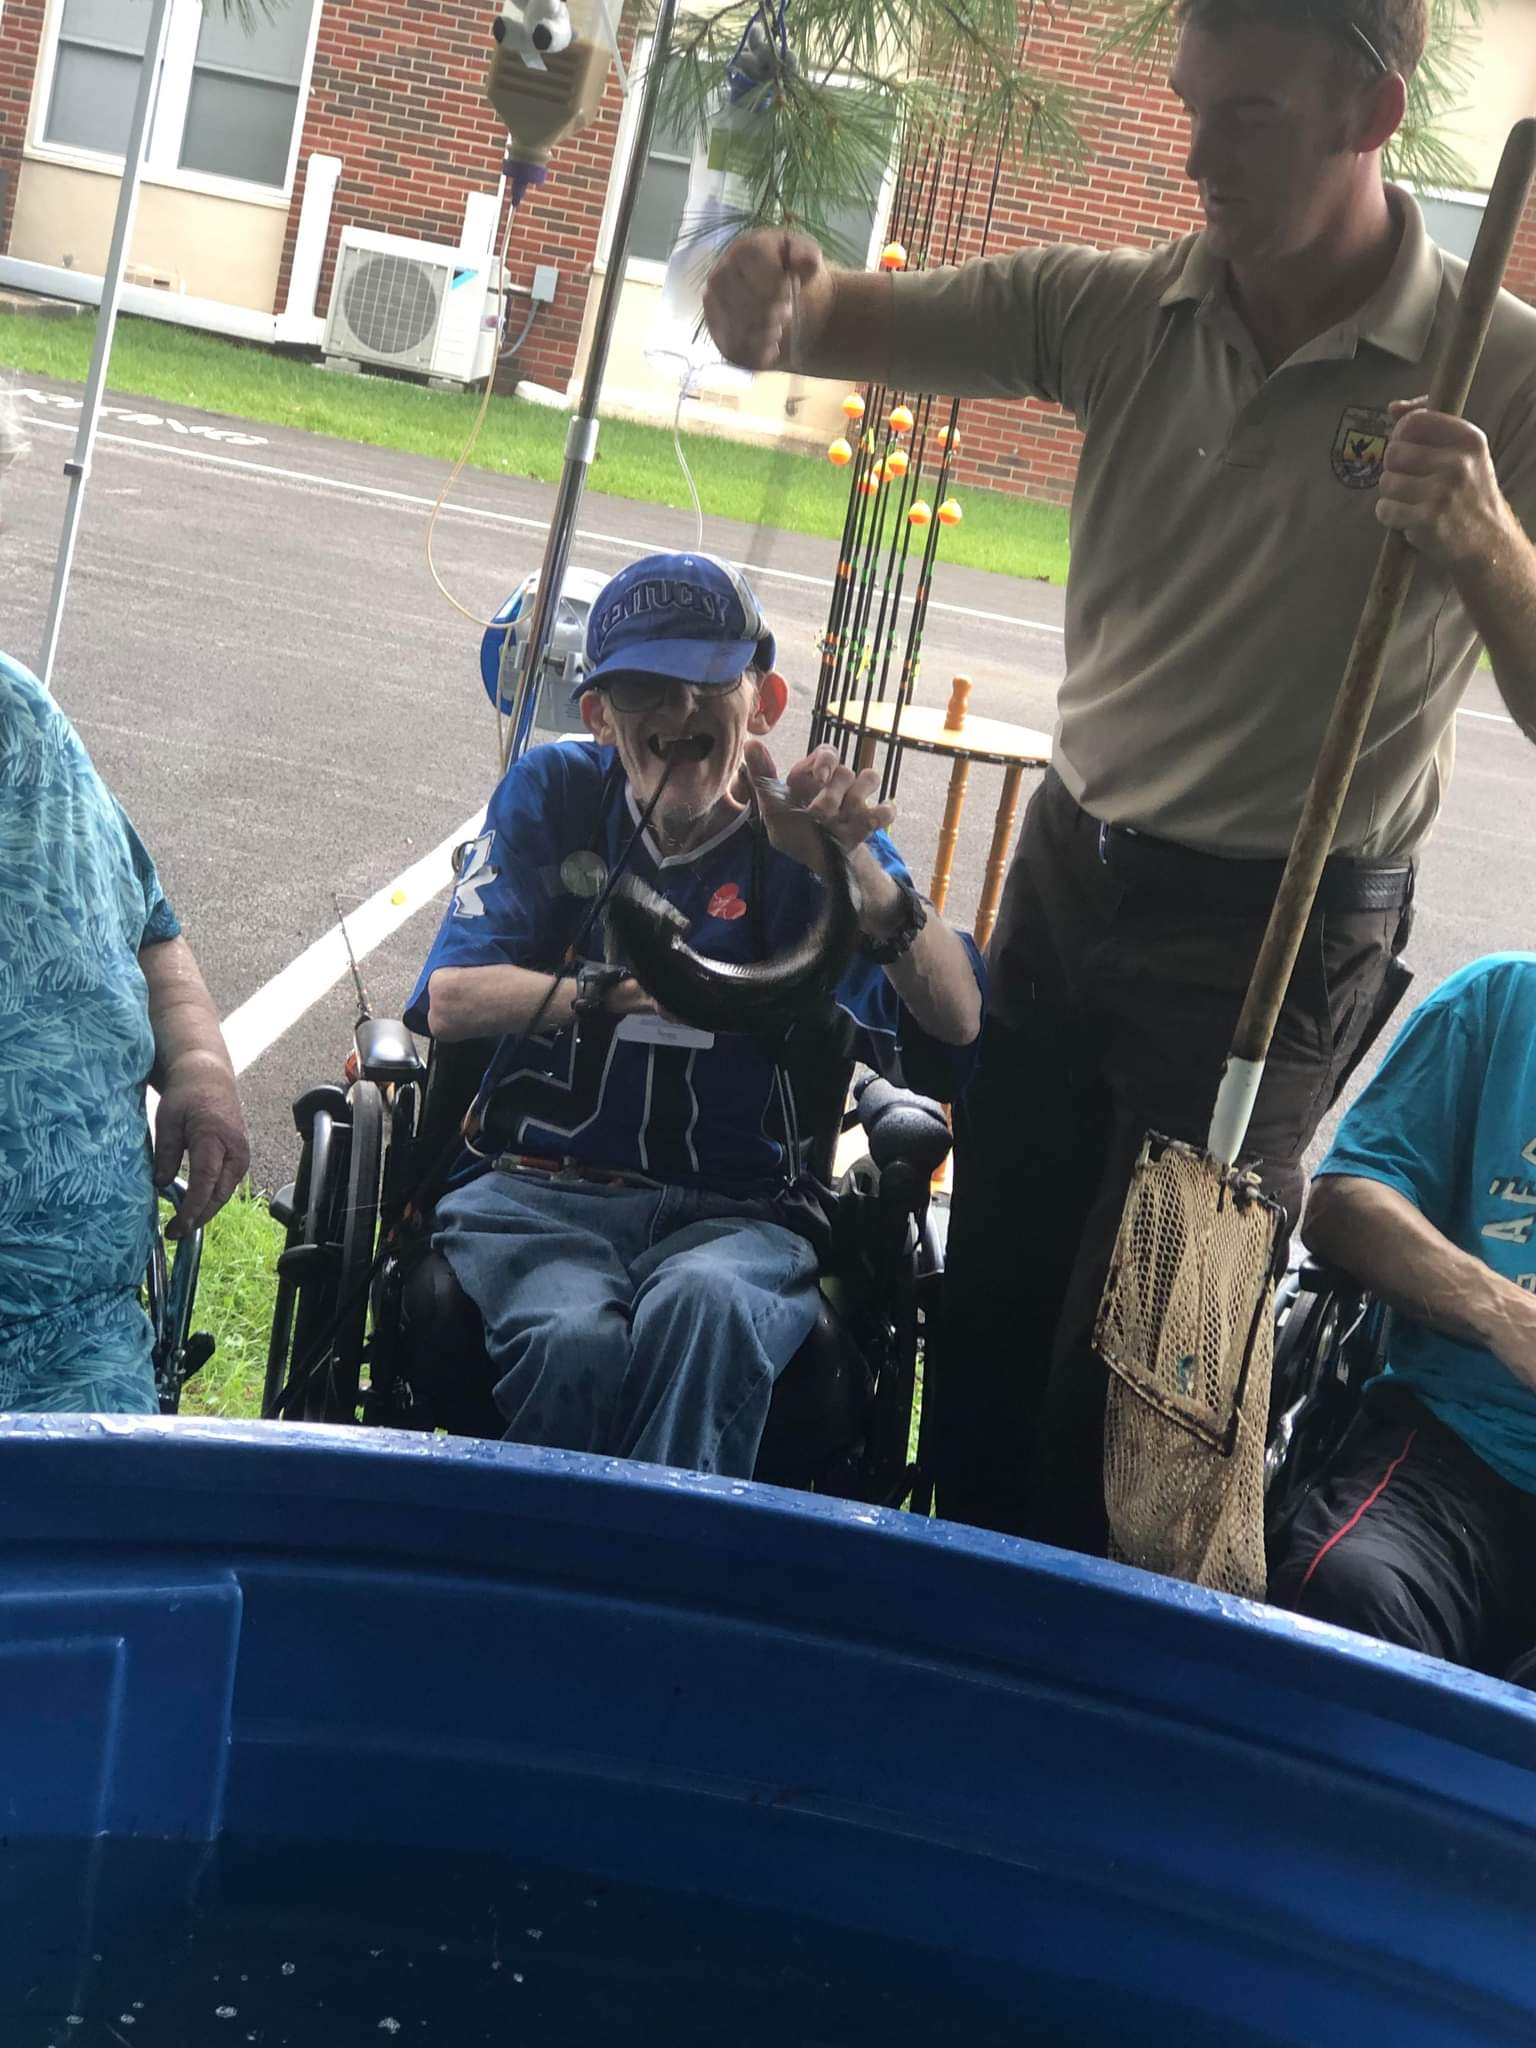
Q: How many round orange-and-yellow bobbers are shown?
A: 10